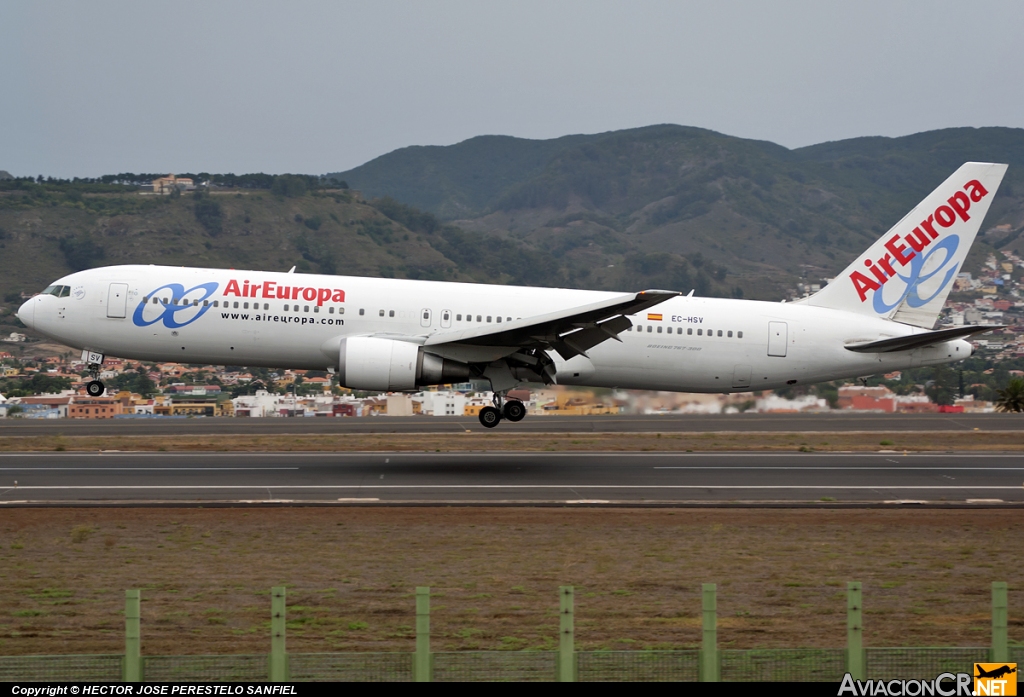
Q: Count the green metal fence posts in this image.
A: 7